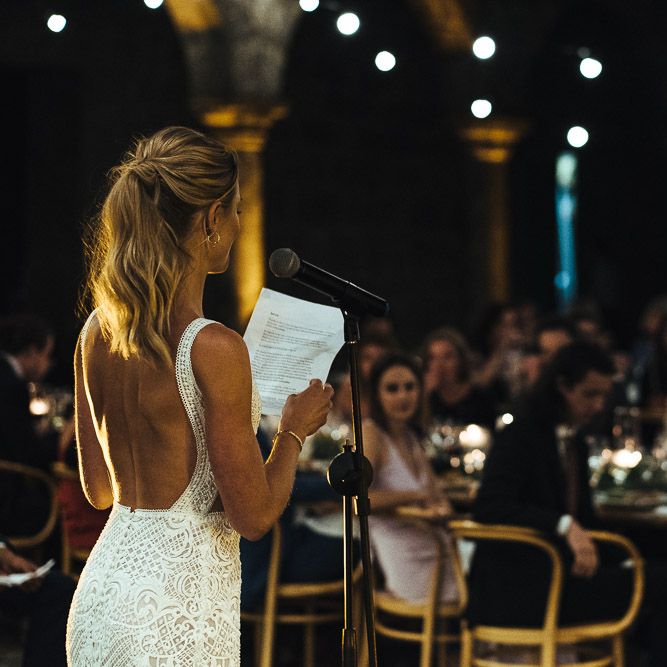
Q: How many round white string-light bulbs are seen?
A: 9